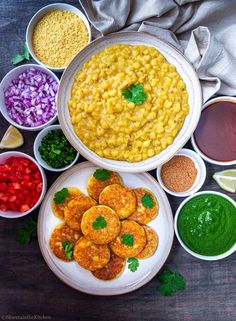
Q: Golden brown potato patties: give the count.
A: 11